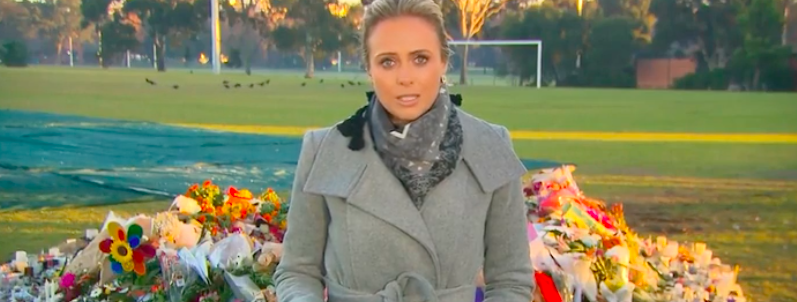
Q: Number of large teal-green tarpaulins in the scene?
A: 1